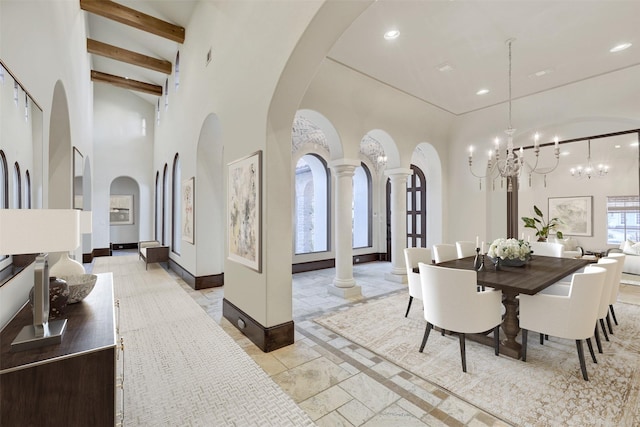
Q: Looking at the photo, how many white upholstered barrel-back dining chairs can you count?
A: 8